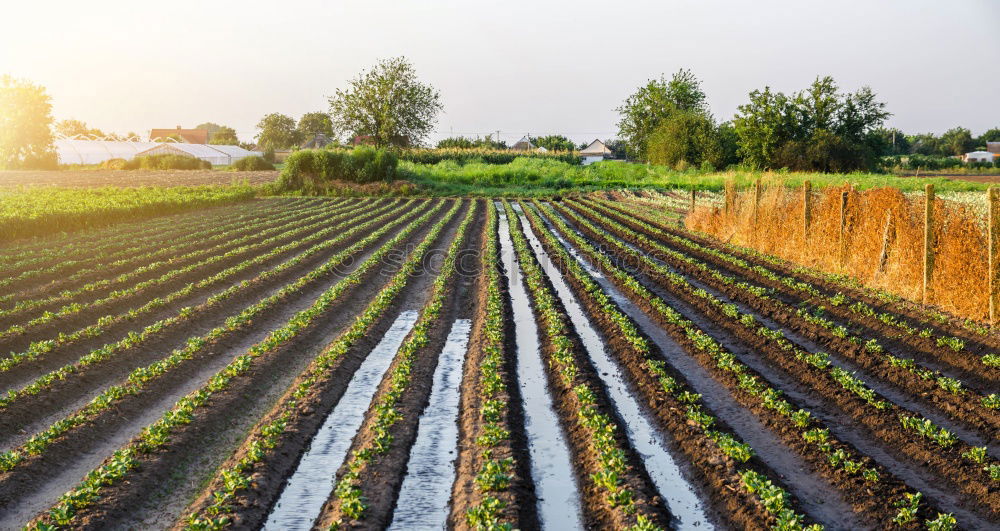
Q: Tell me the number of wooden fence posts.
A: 8